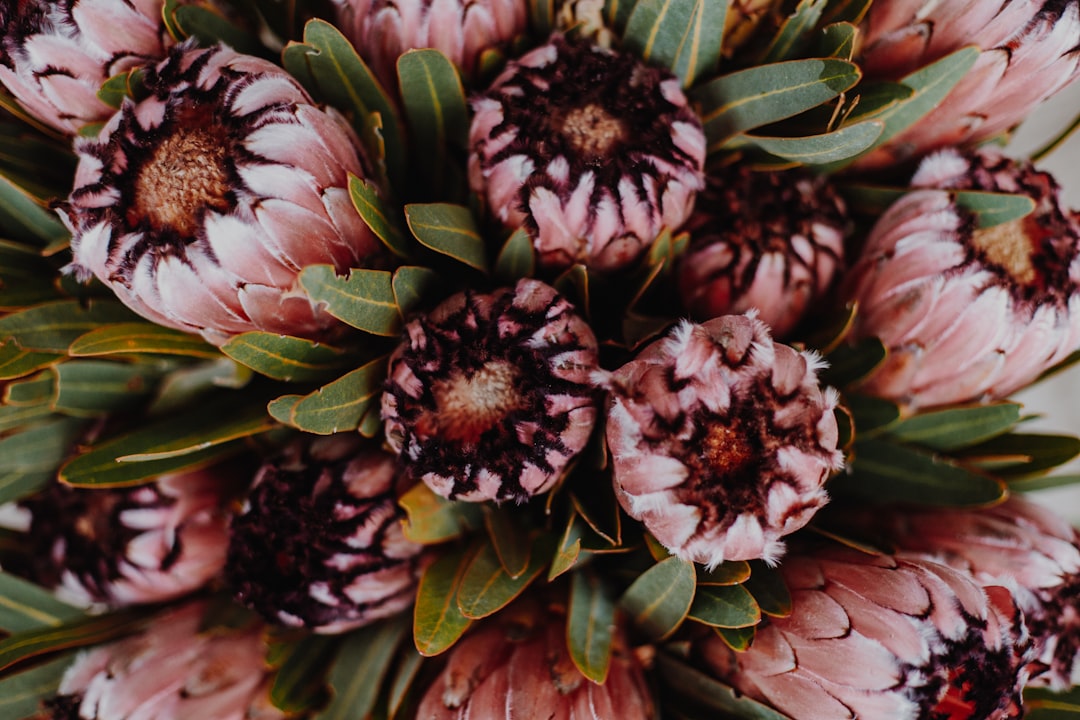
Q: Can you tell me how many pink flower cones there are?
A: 15